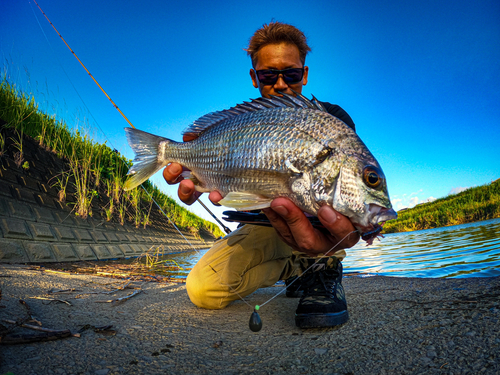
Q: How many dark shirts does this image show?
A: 1